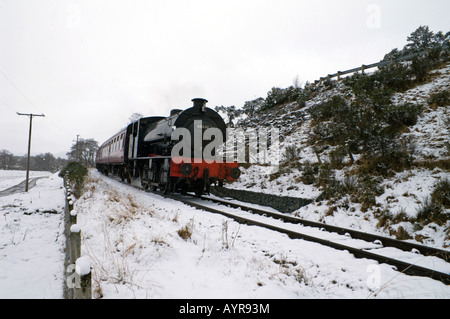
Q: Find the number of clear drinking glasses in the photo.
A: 0